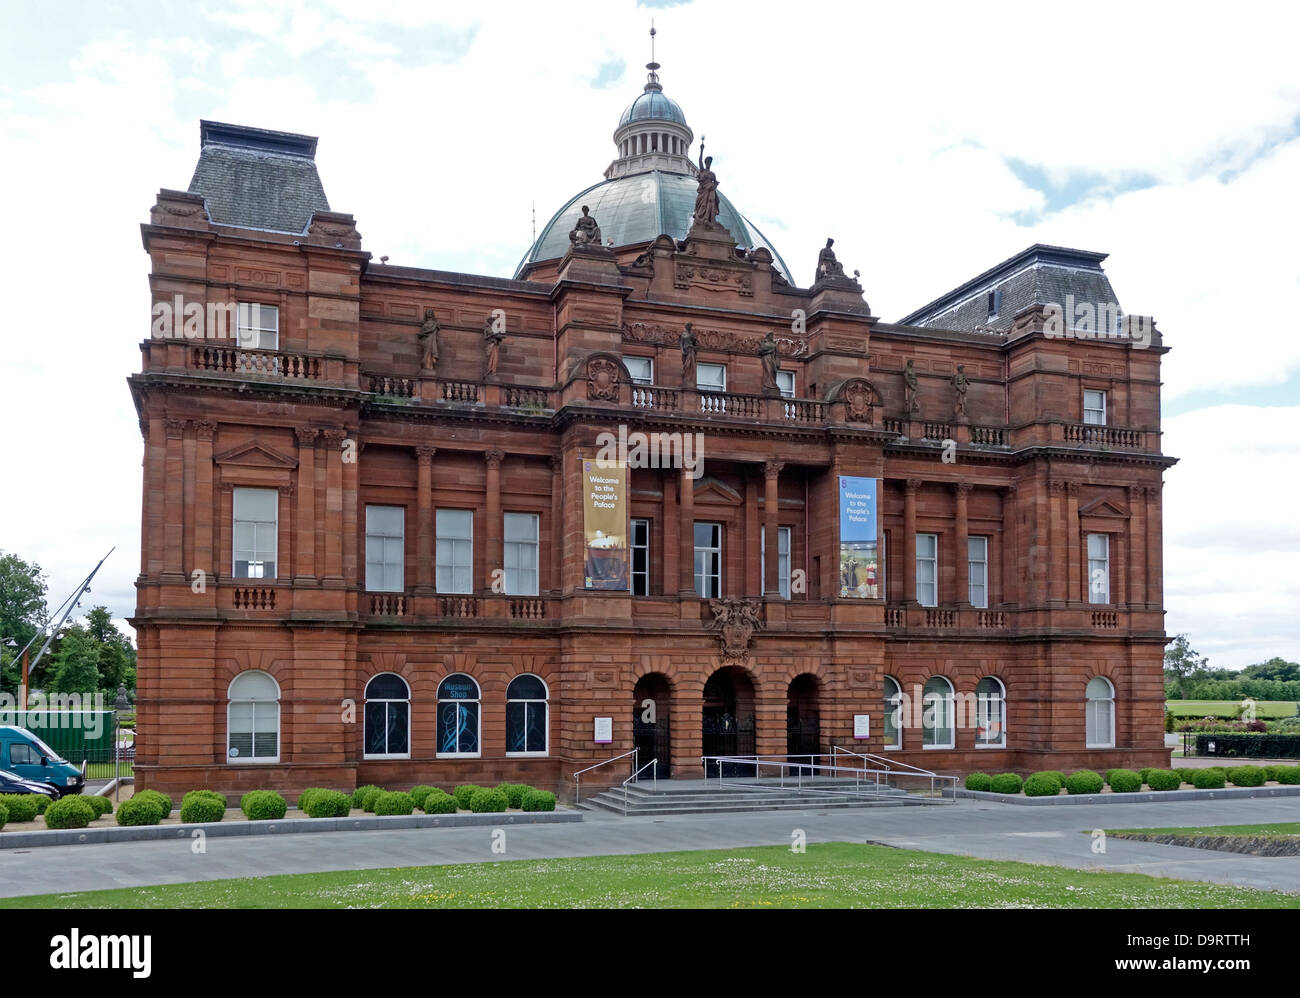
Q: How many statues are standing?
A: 7